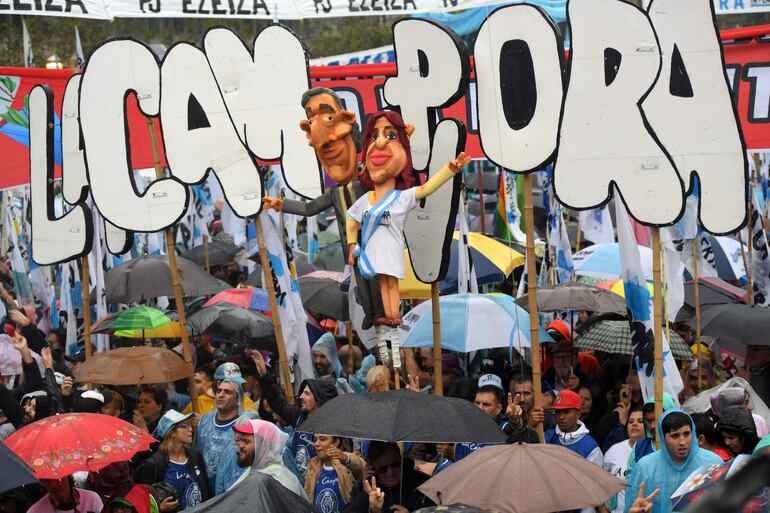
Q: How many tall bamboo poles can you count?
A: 6